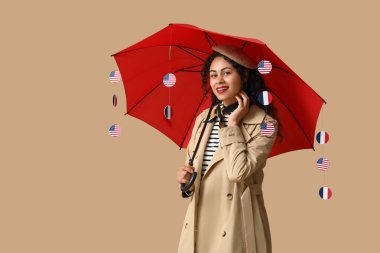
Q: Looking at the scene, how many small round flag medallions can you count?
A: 11